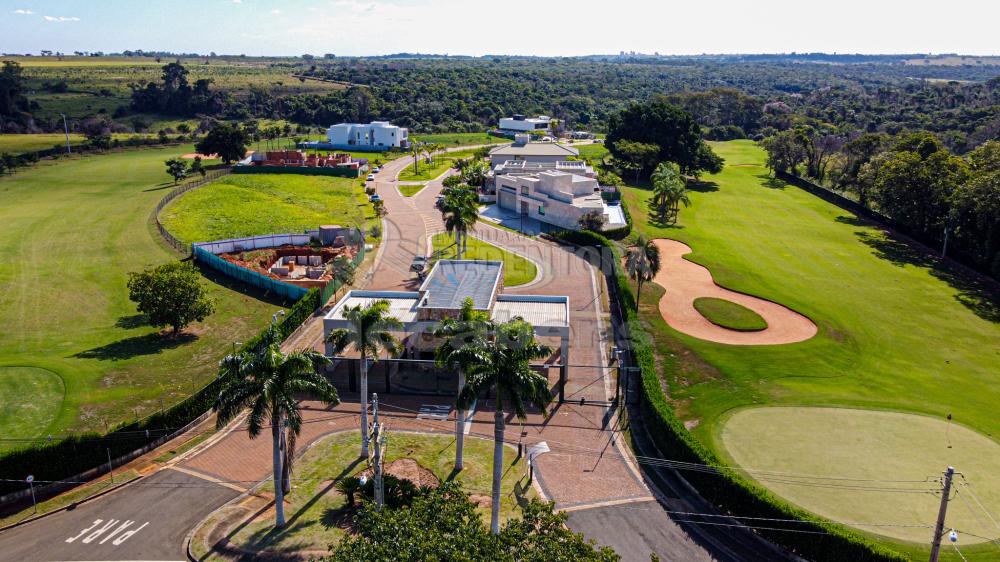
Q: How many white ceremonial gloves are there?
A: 0